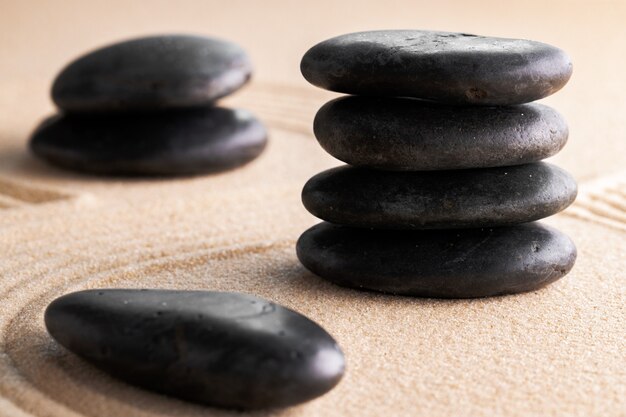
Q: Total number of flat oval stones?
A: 7